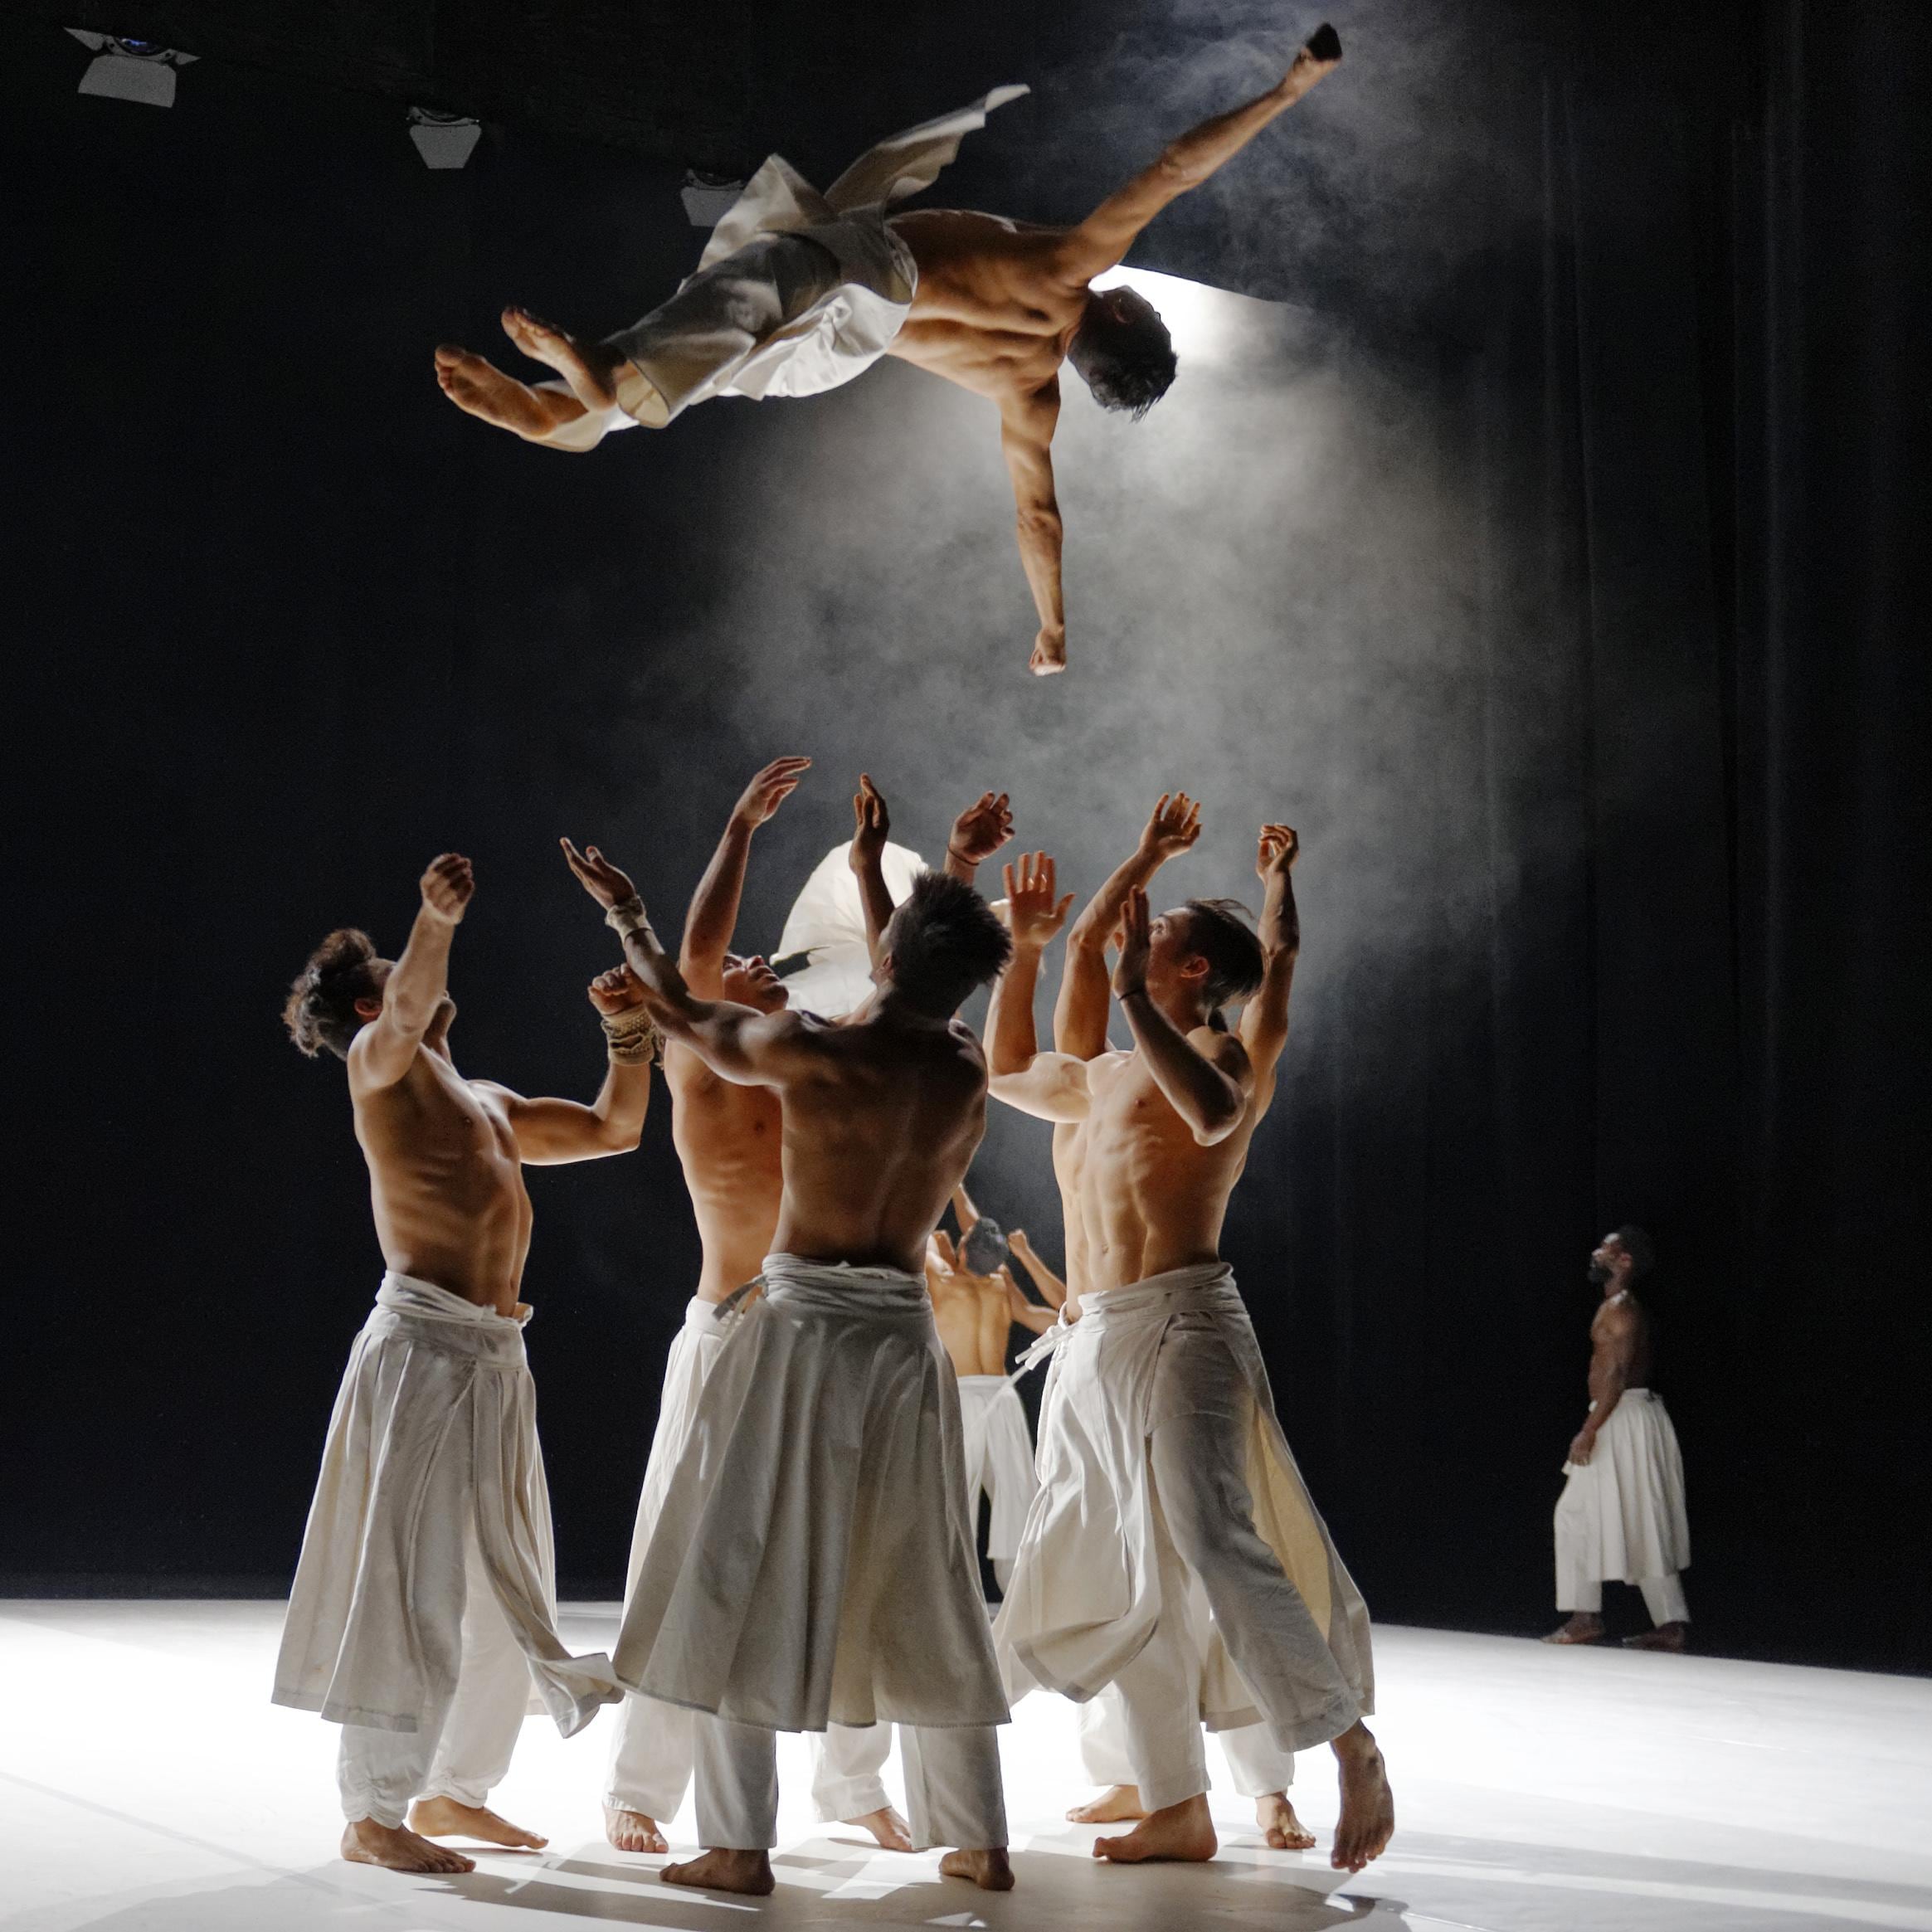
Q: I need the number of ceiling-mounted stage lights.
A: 3